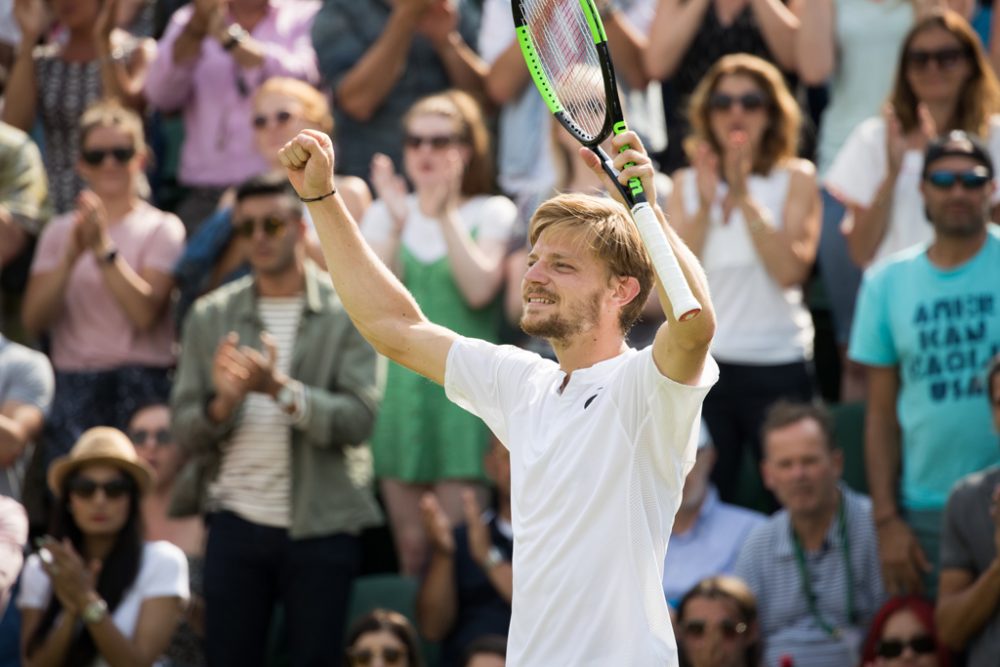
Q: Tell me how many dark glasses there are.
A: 12